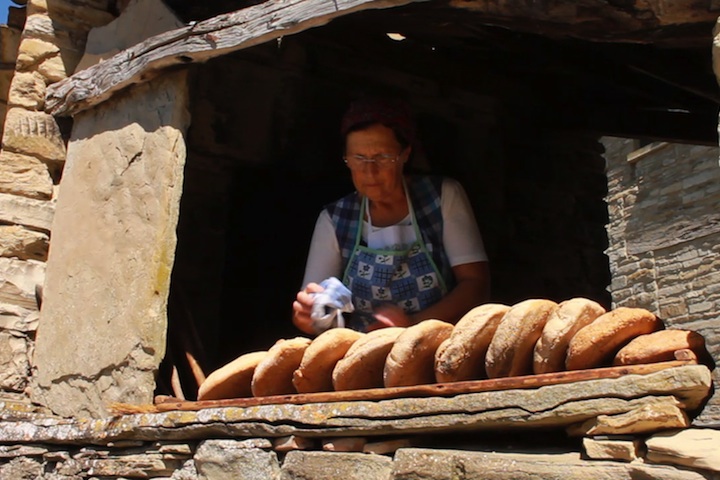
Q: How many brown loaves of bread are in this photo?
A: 10